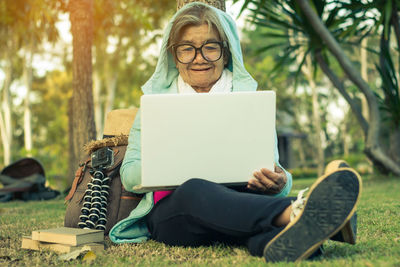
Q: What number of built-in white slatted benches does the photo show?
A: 0